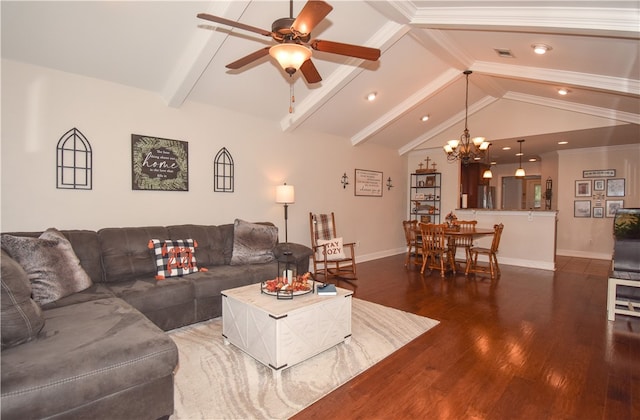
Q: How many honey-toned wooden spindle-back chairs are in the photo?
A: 4